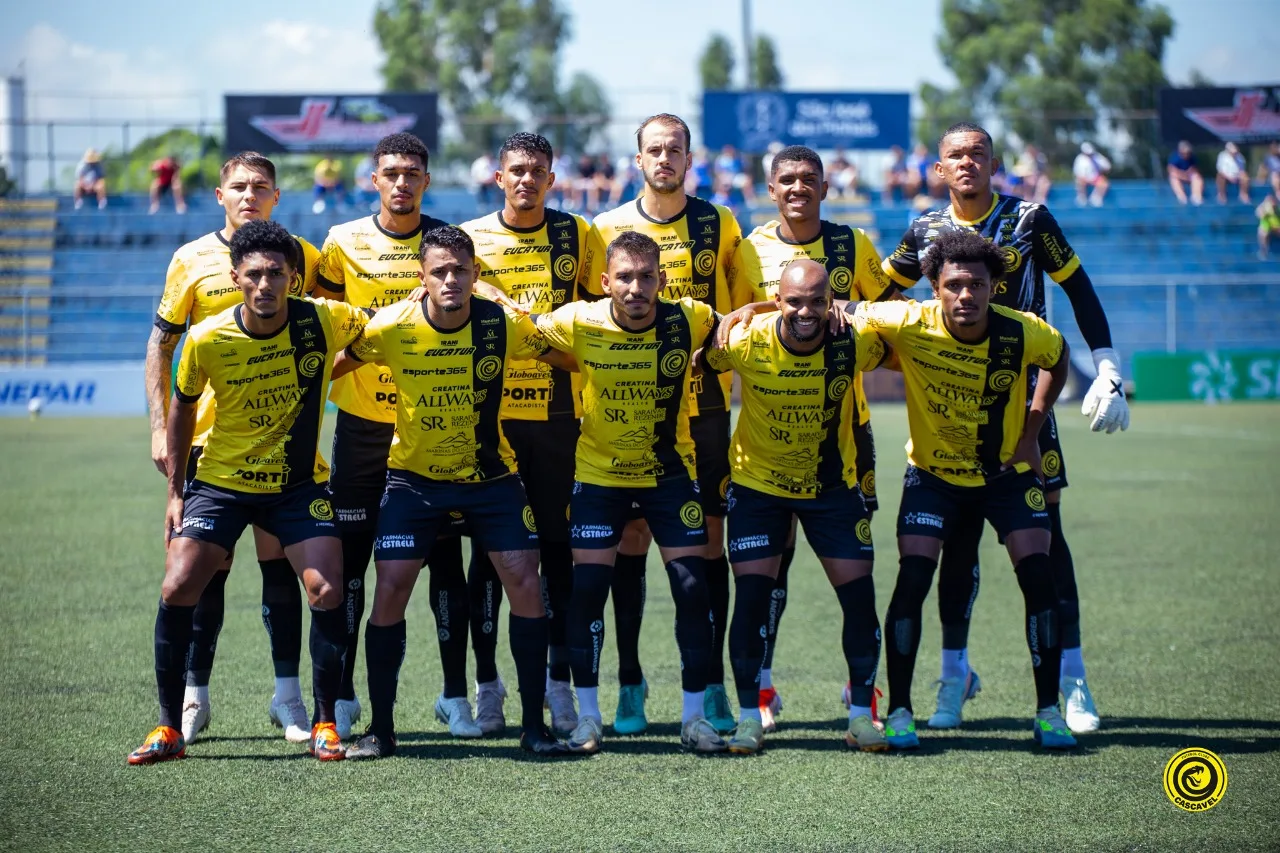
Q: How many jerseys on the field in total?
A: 11